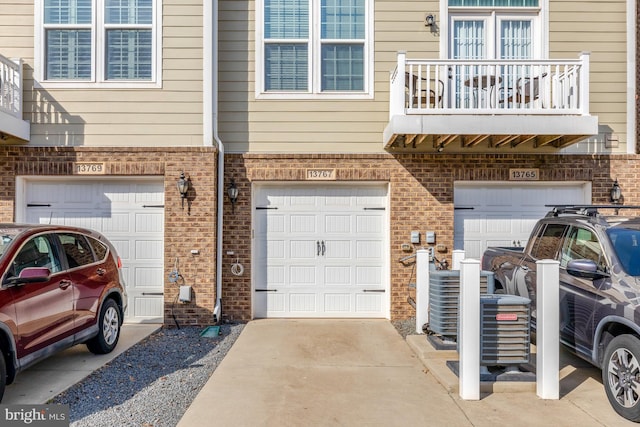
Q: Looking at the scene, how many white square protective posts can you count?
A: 4